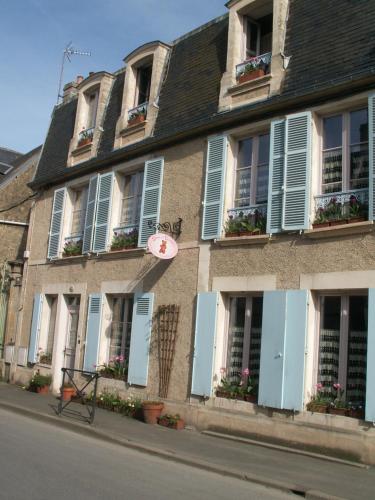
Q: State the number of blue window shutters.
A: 15